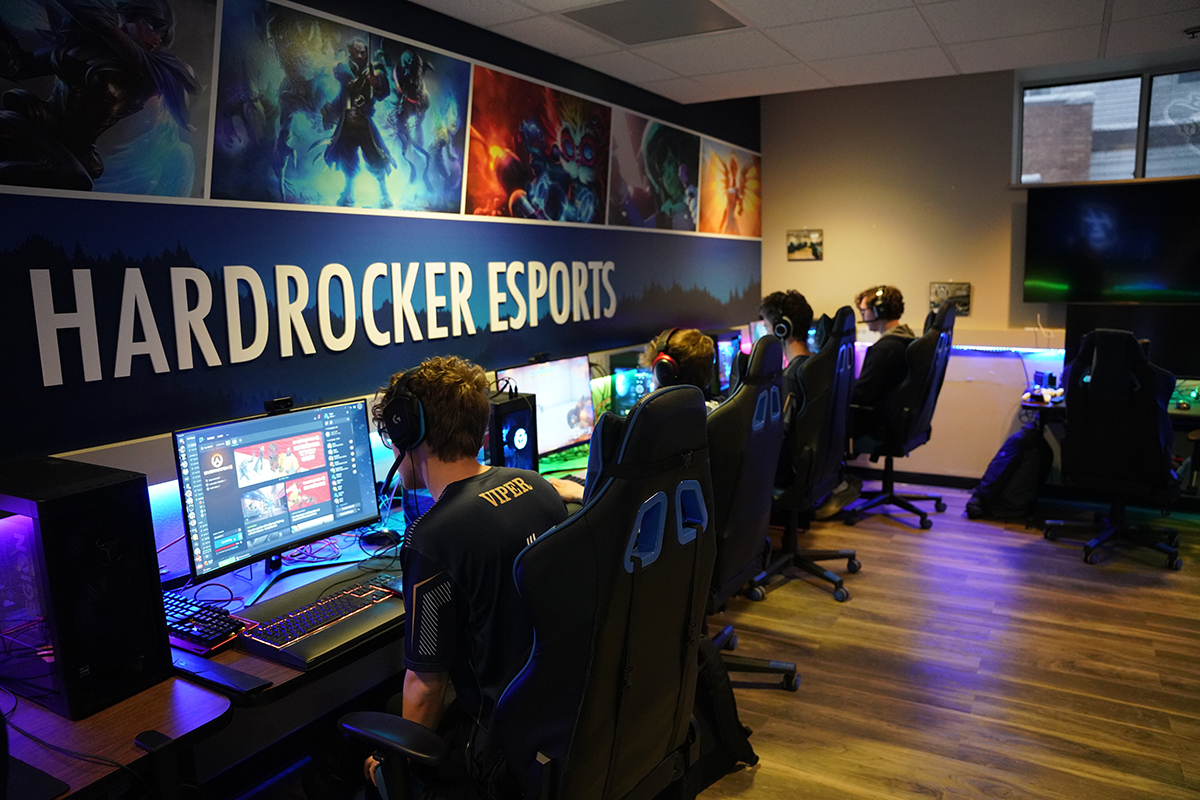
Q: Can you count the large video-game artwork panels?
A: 5